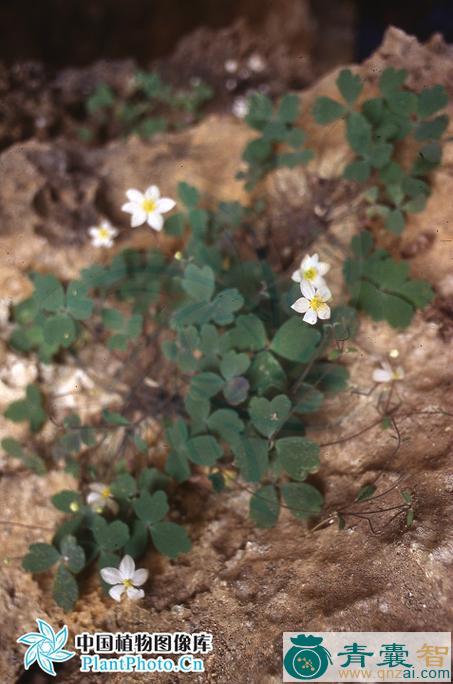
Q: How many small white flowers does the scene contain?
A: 7